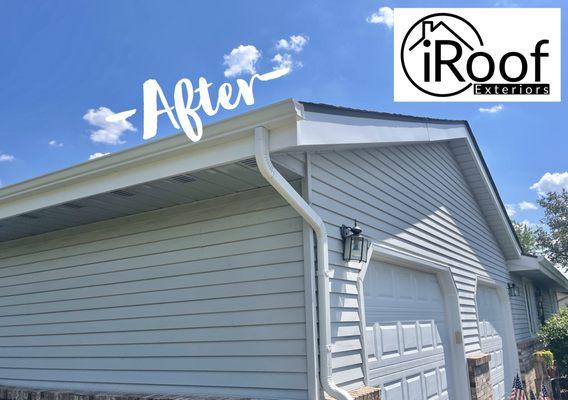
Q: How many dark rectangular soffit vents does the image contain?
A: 5